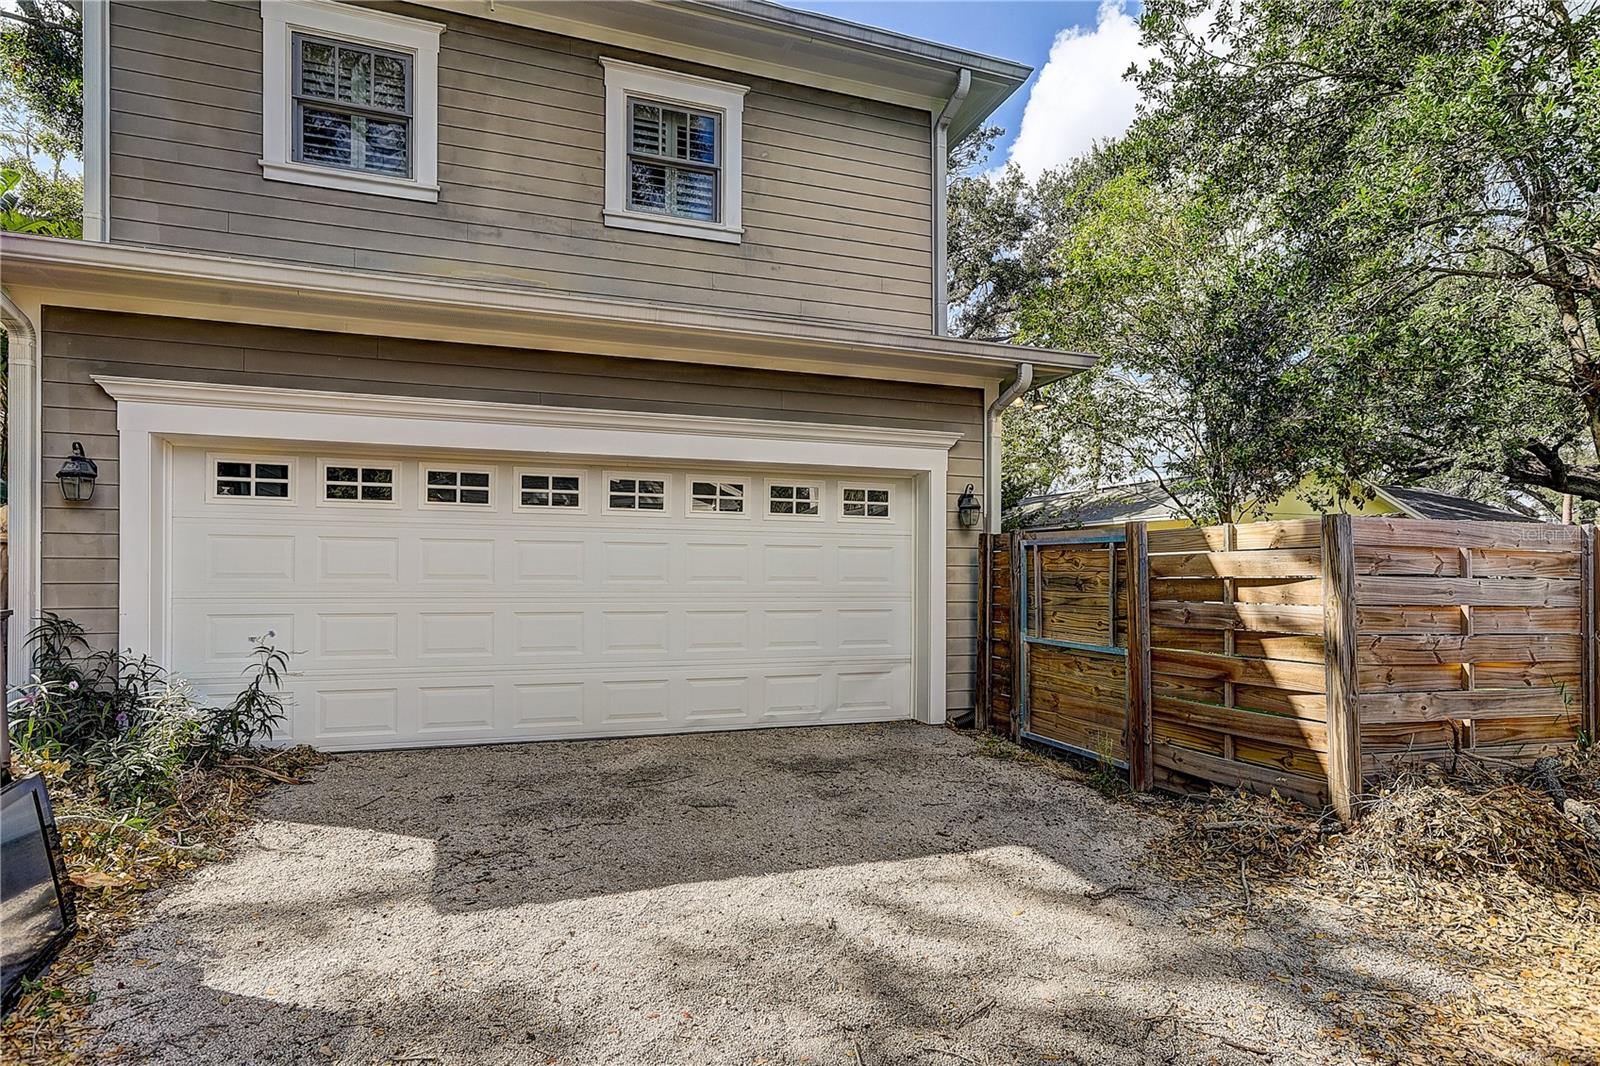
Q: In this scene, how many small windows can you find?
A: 8